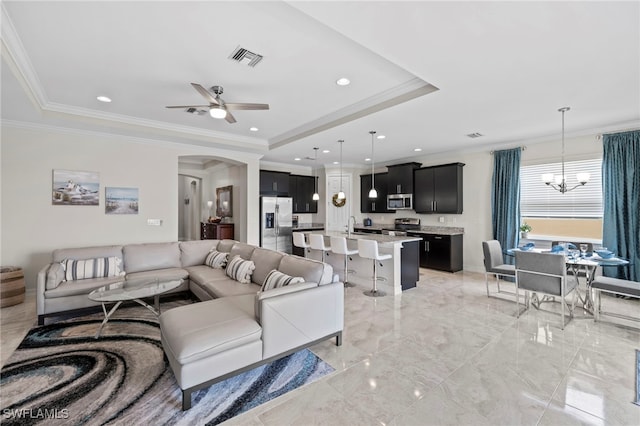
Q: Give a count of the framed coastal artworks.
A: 2